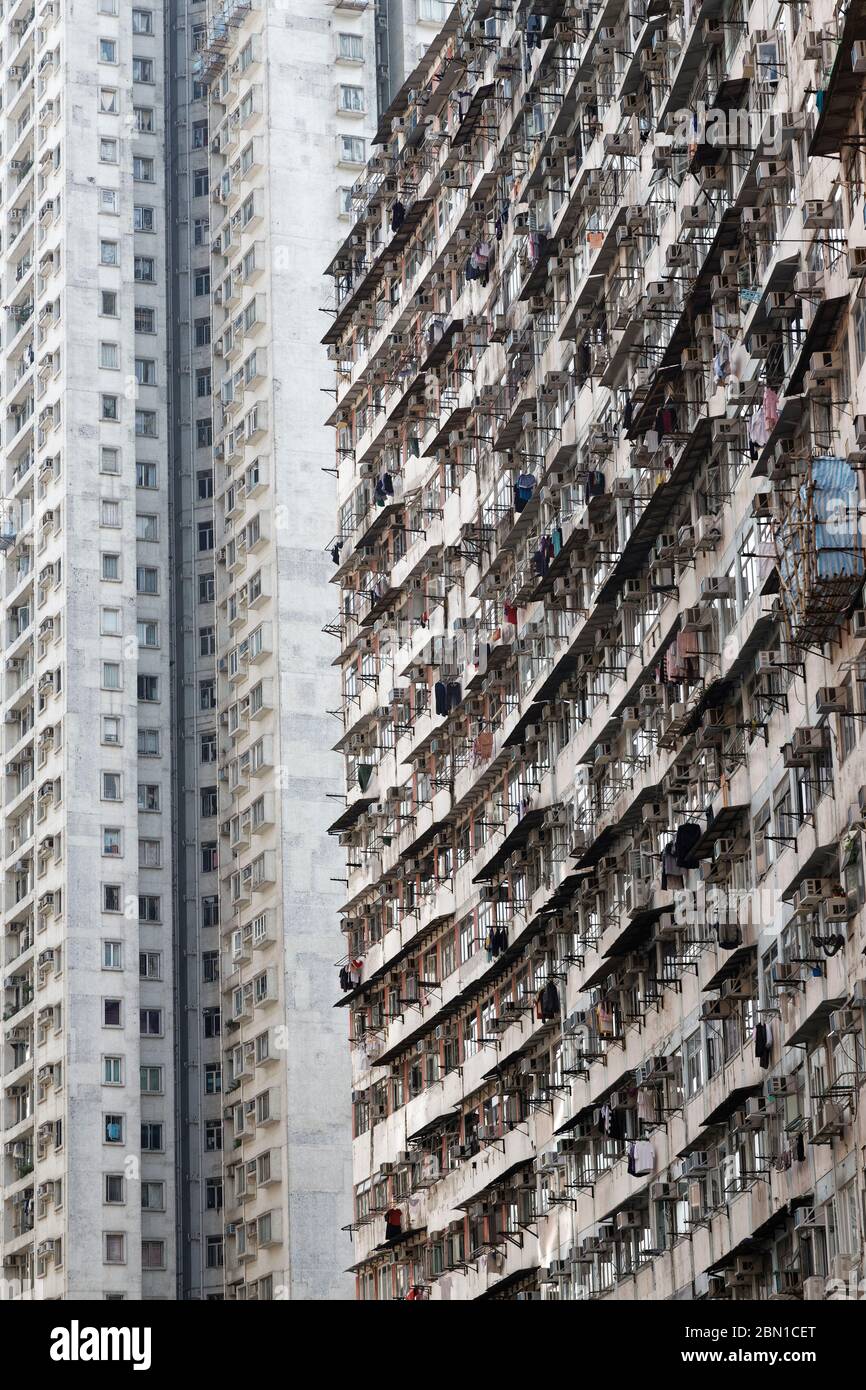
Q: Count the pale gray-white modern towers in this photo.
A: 2